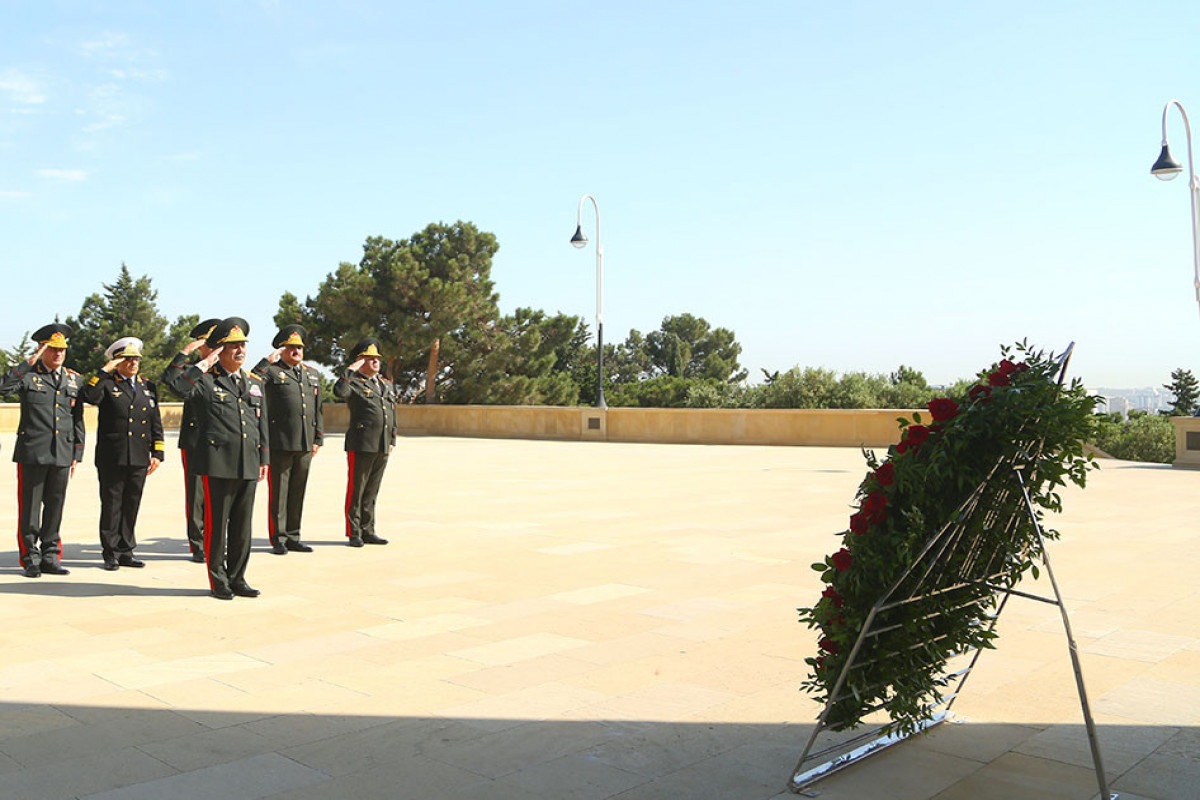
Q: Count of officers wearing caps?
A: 6